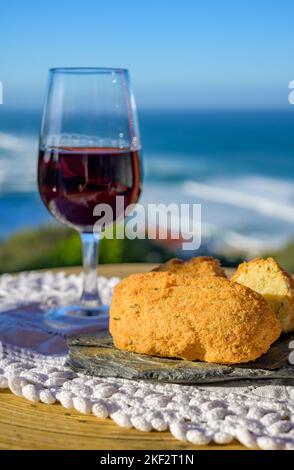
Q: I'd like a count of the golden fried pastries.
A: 3